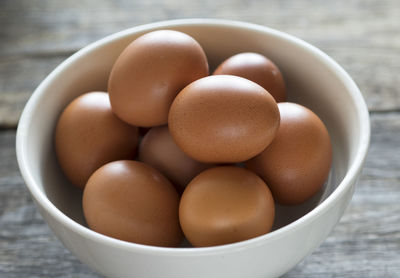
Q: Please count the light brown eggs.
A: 8